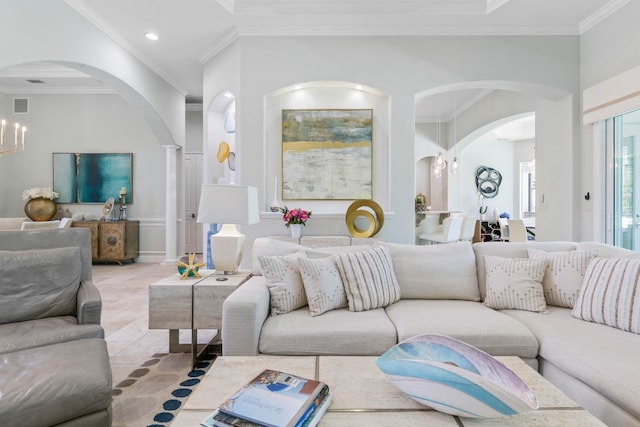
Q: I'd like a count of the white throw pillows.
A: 6